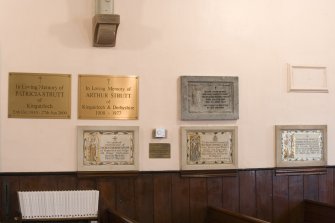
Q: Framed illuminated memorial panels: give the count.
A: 3